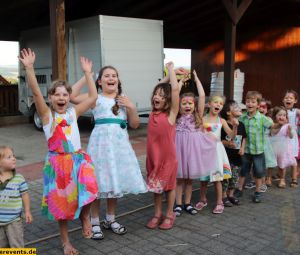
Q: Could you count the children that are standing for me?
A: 11